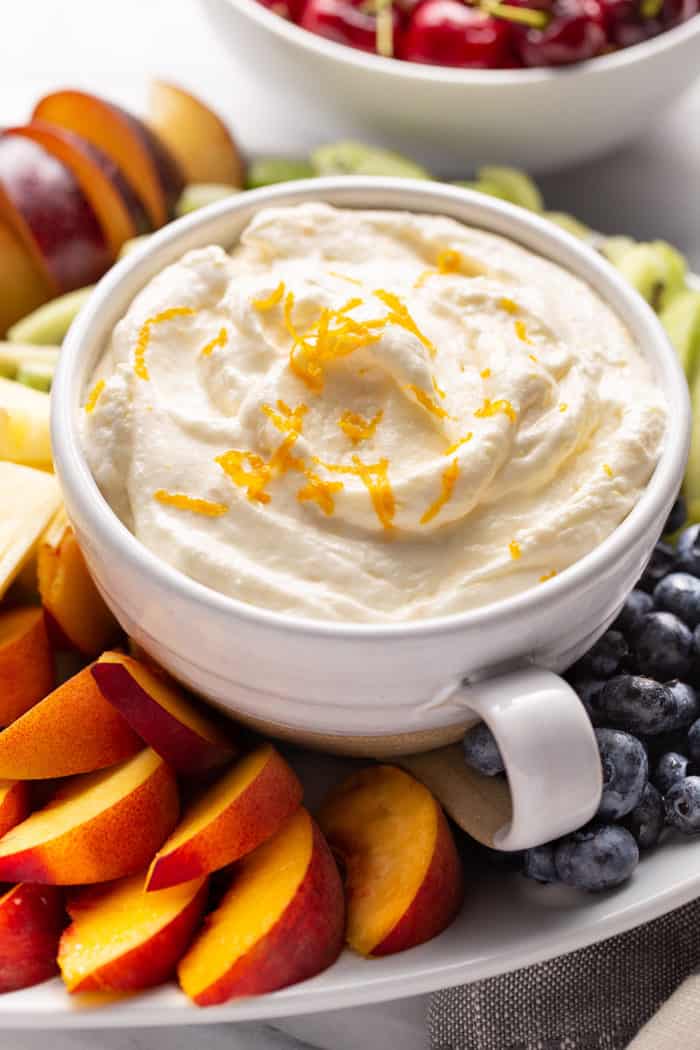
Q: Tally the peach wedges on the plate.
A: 11